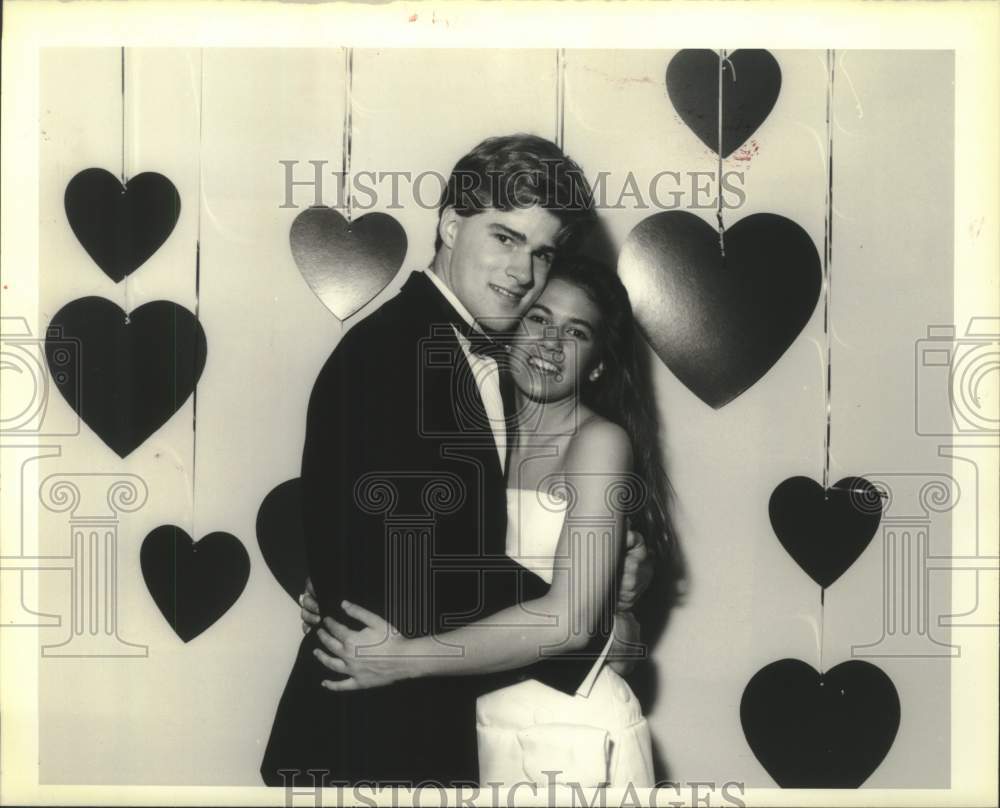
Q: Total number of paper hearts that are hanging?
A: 9